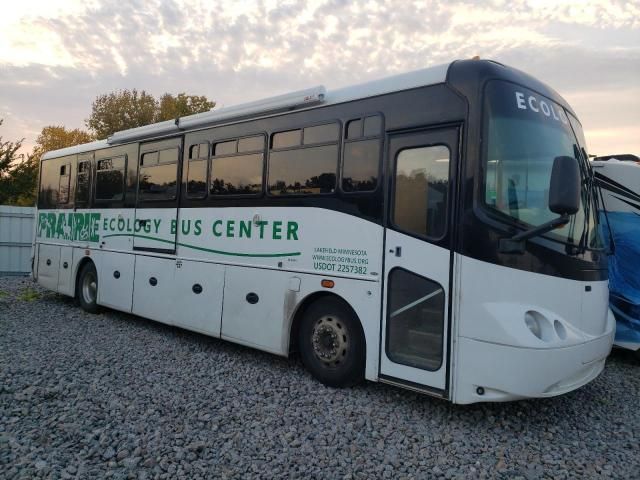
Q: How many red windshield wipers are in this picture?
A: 0